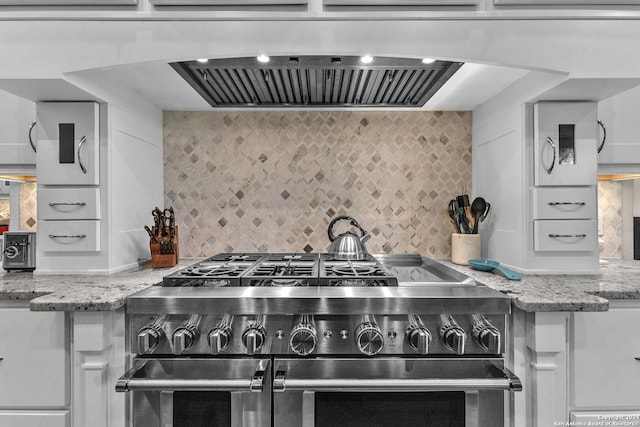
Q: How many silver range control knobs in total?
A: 9